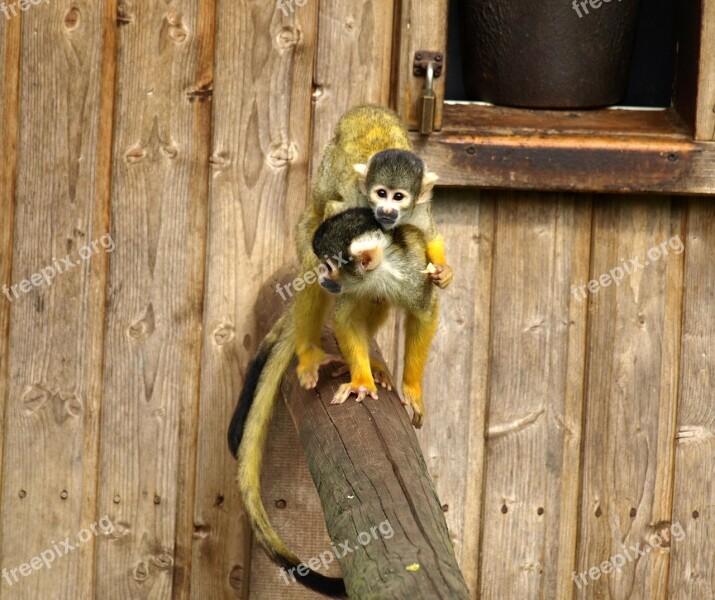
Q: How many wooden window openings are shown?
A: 1